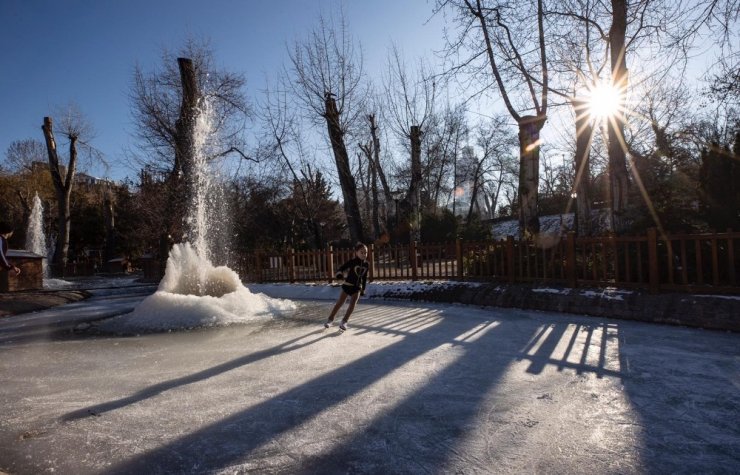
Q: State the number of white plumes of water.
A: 2